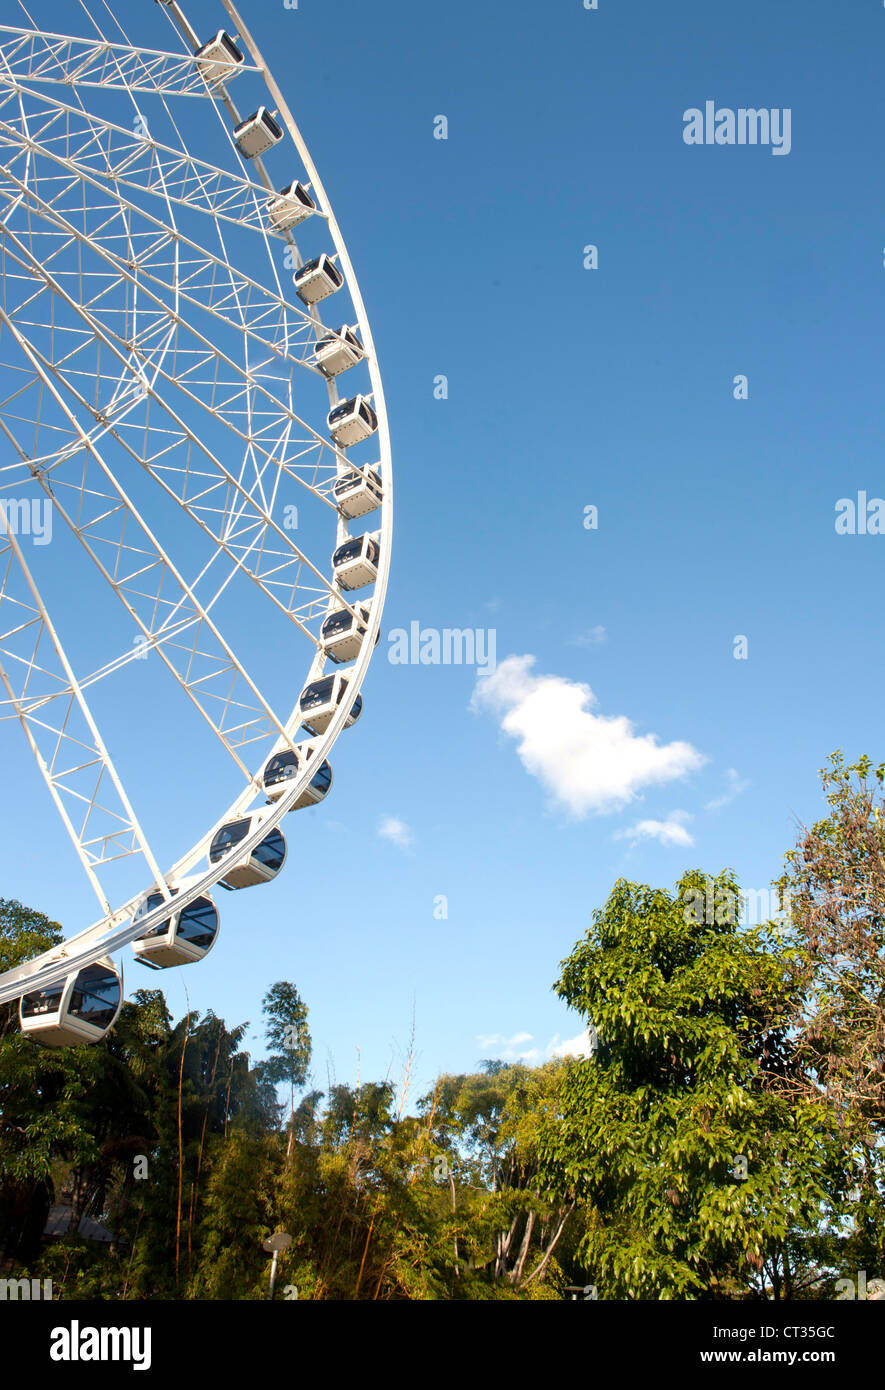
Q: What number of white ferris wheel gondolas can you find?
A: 14